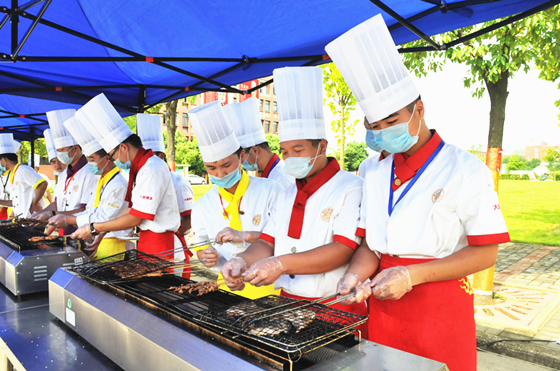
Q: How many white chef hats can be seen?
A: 12